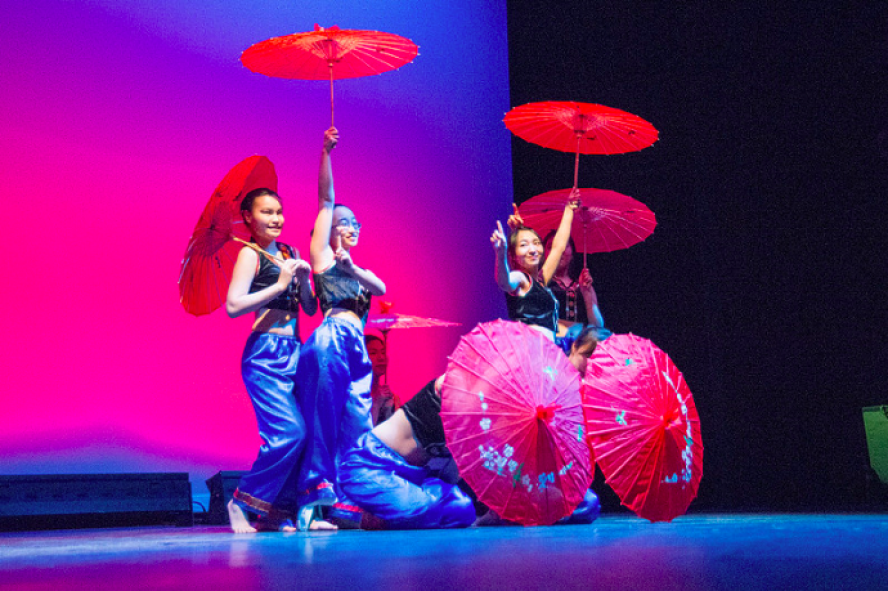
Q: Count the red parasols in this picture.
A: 7